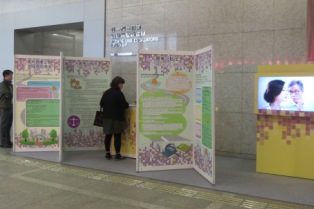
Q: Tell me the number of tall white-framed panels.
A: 4